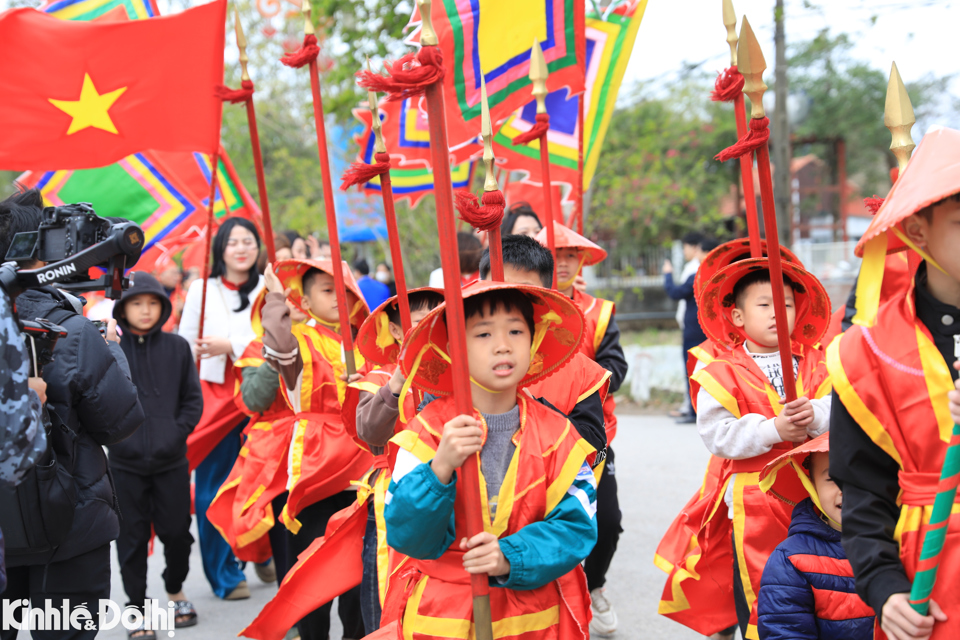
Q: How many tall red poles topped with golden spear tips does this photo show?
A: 9